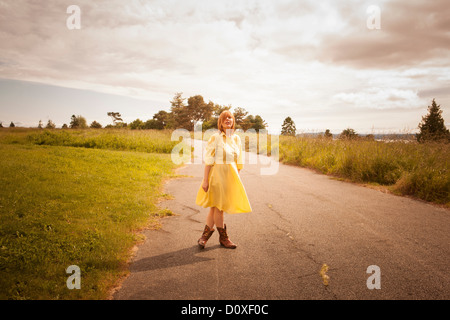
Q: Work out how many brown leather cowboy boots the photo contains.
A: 2